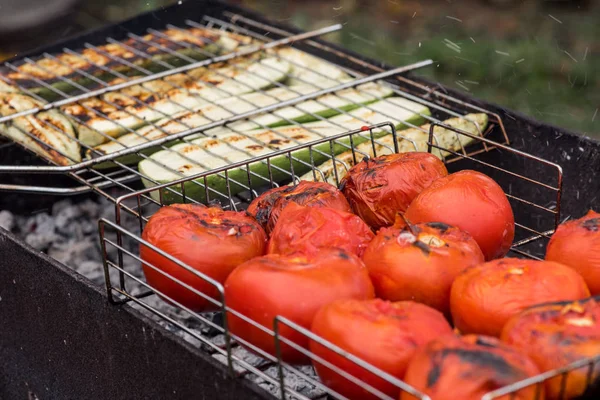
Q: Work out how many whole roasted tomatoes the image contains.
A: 12